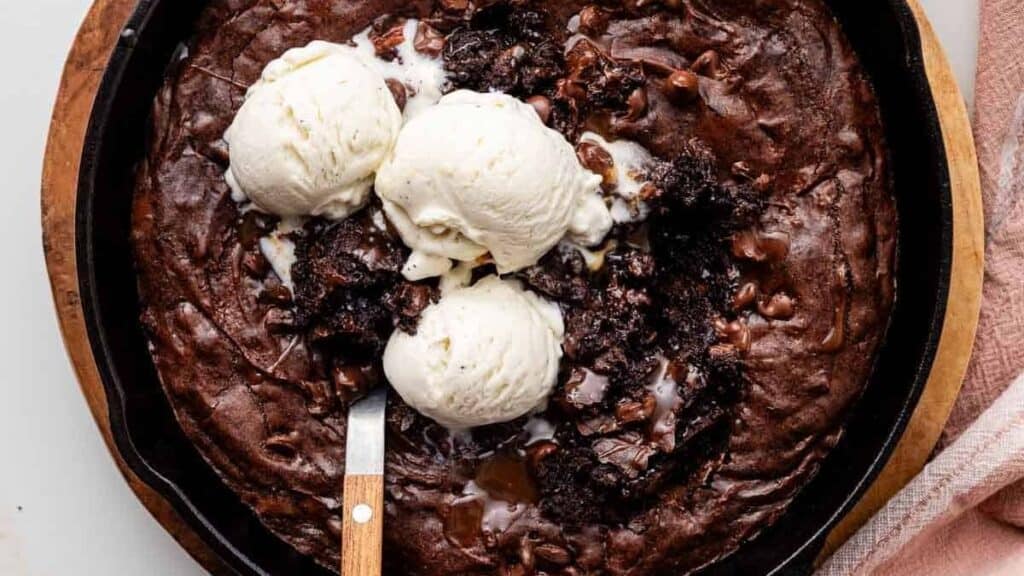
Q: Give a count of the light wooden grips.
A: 1